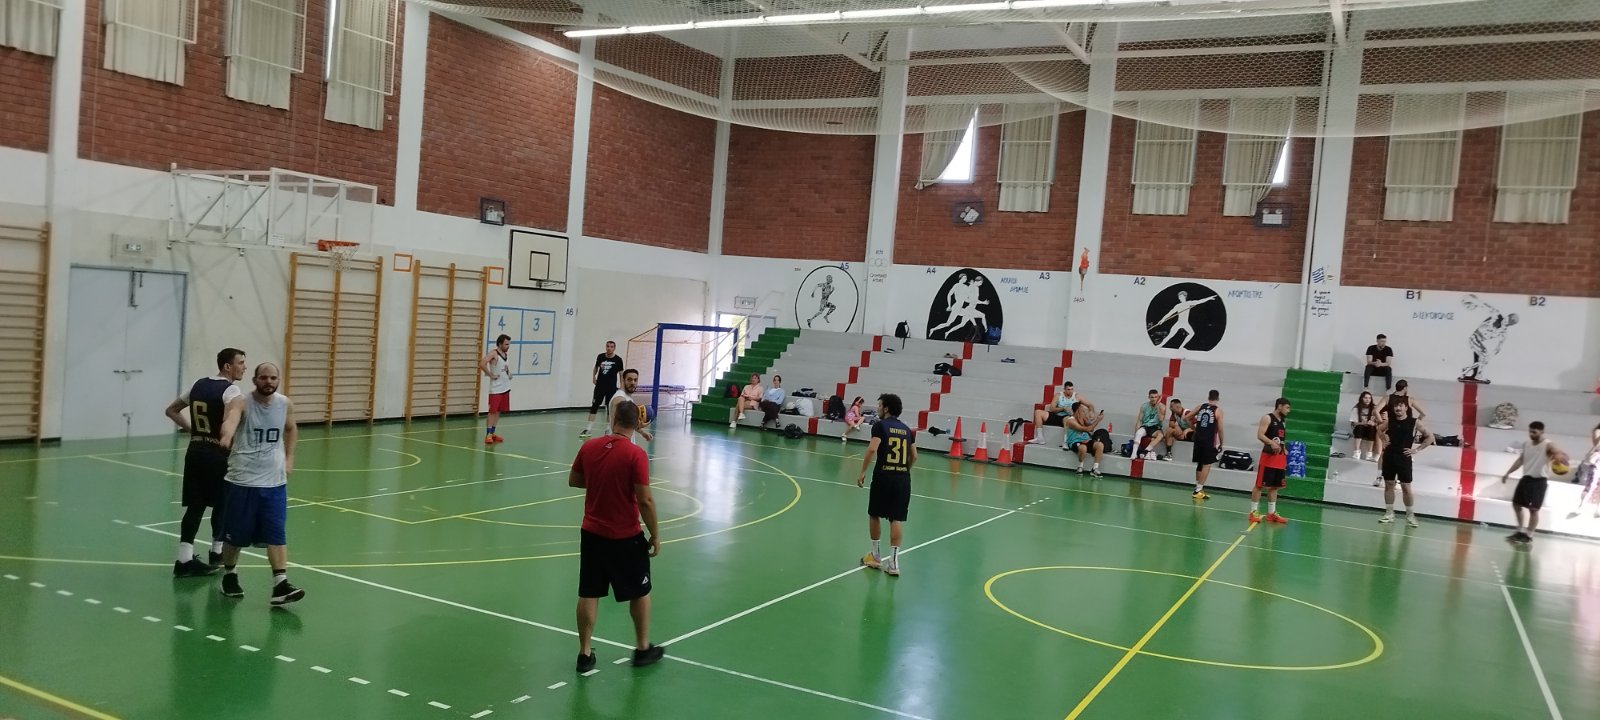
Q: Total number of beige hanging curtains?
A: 10